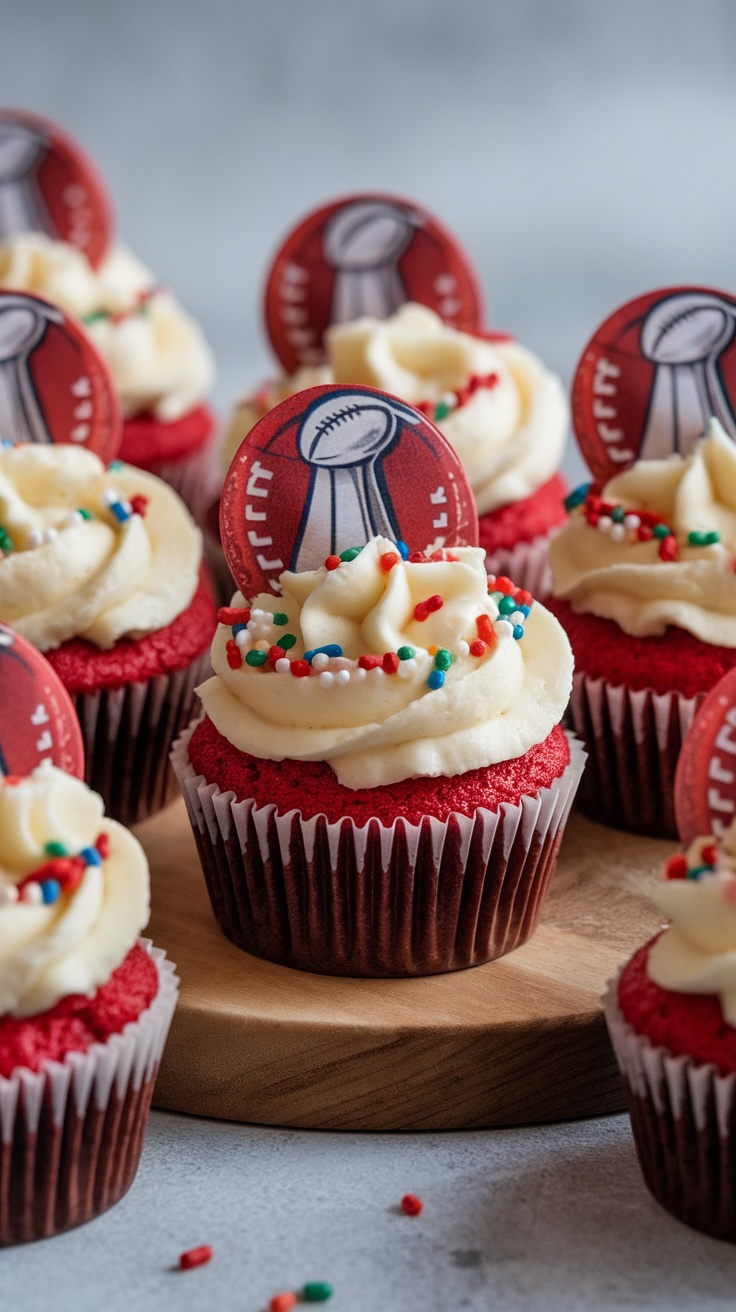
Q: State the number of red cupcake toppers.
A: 7